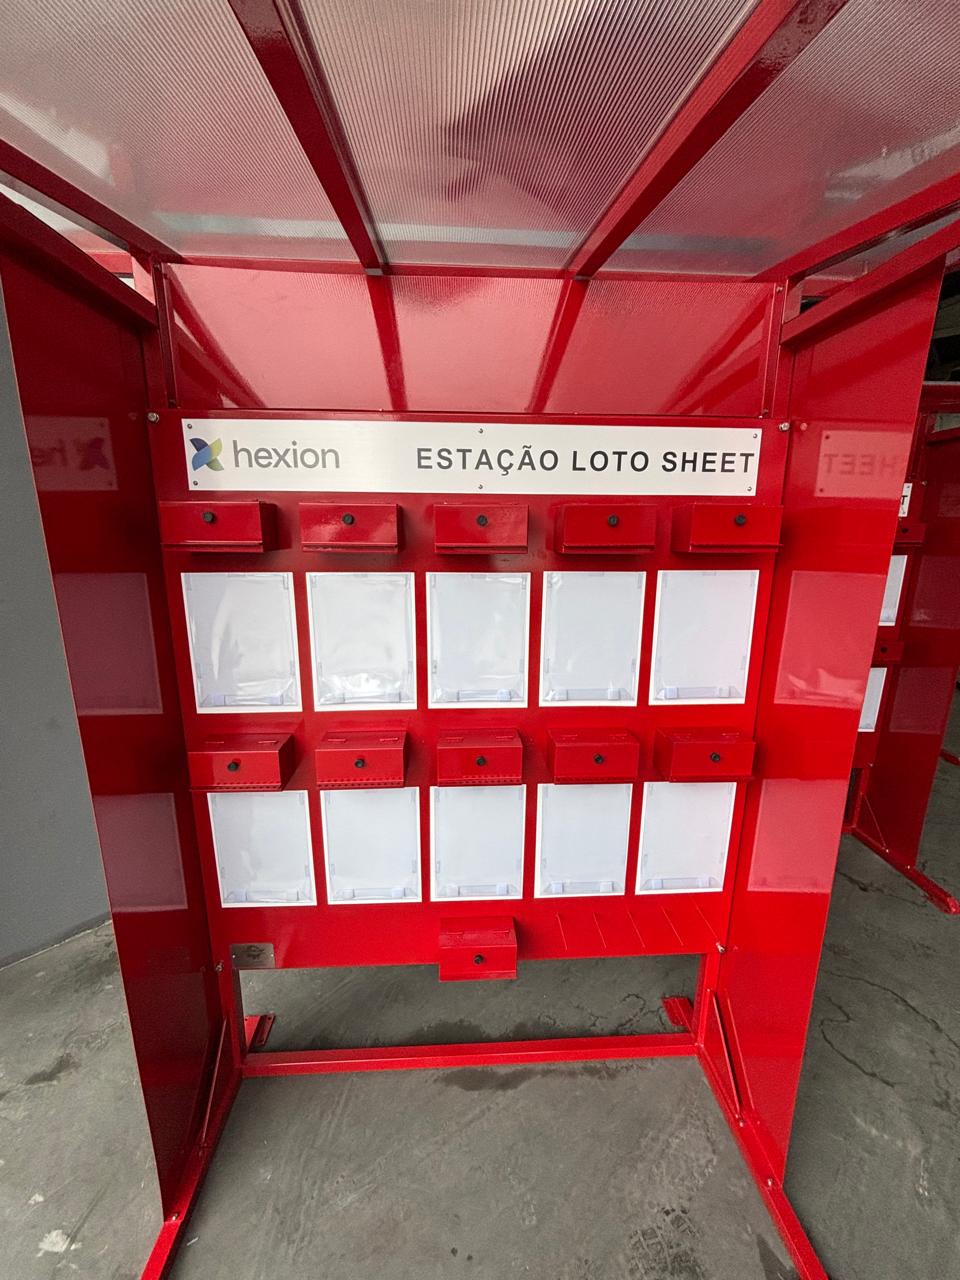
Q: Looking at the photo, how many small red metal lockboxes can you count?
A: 11